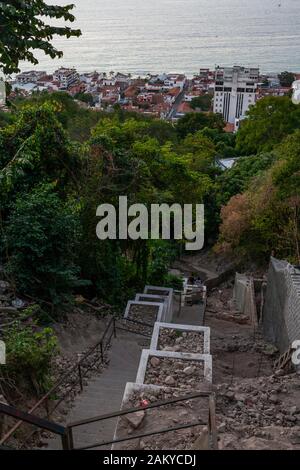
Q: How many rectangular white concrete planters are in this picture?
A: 6